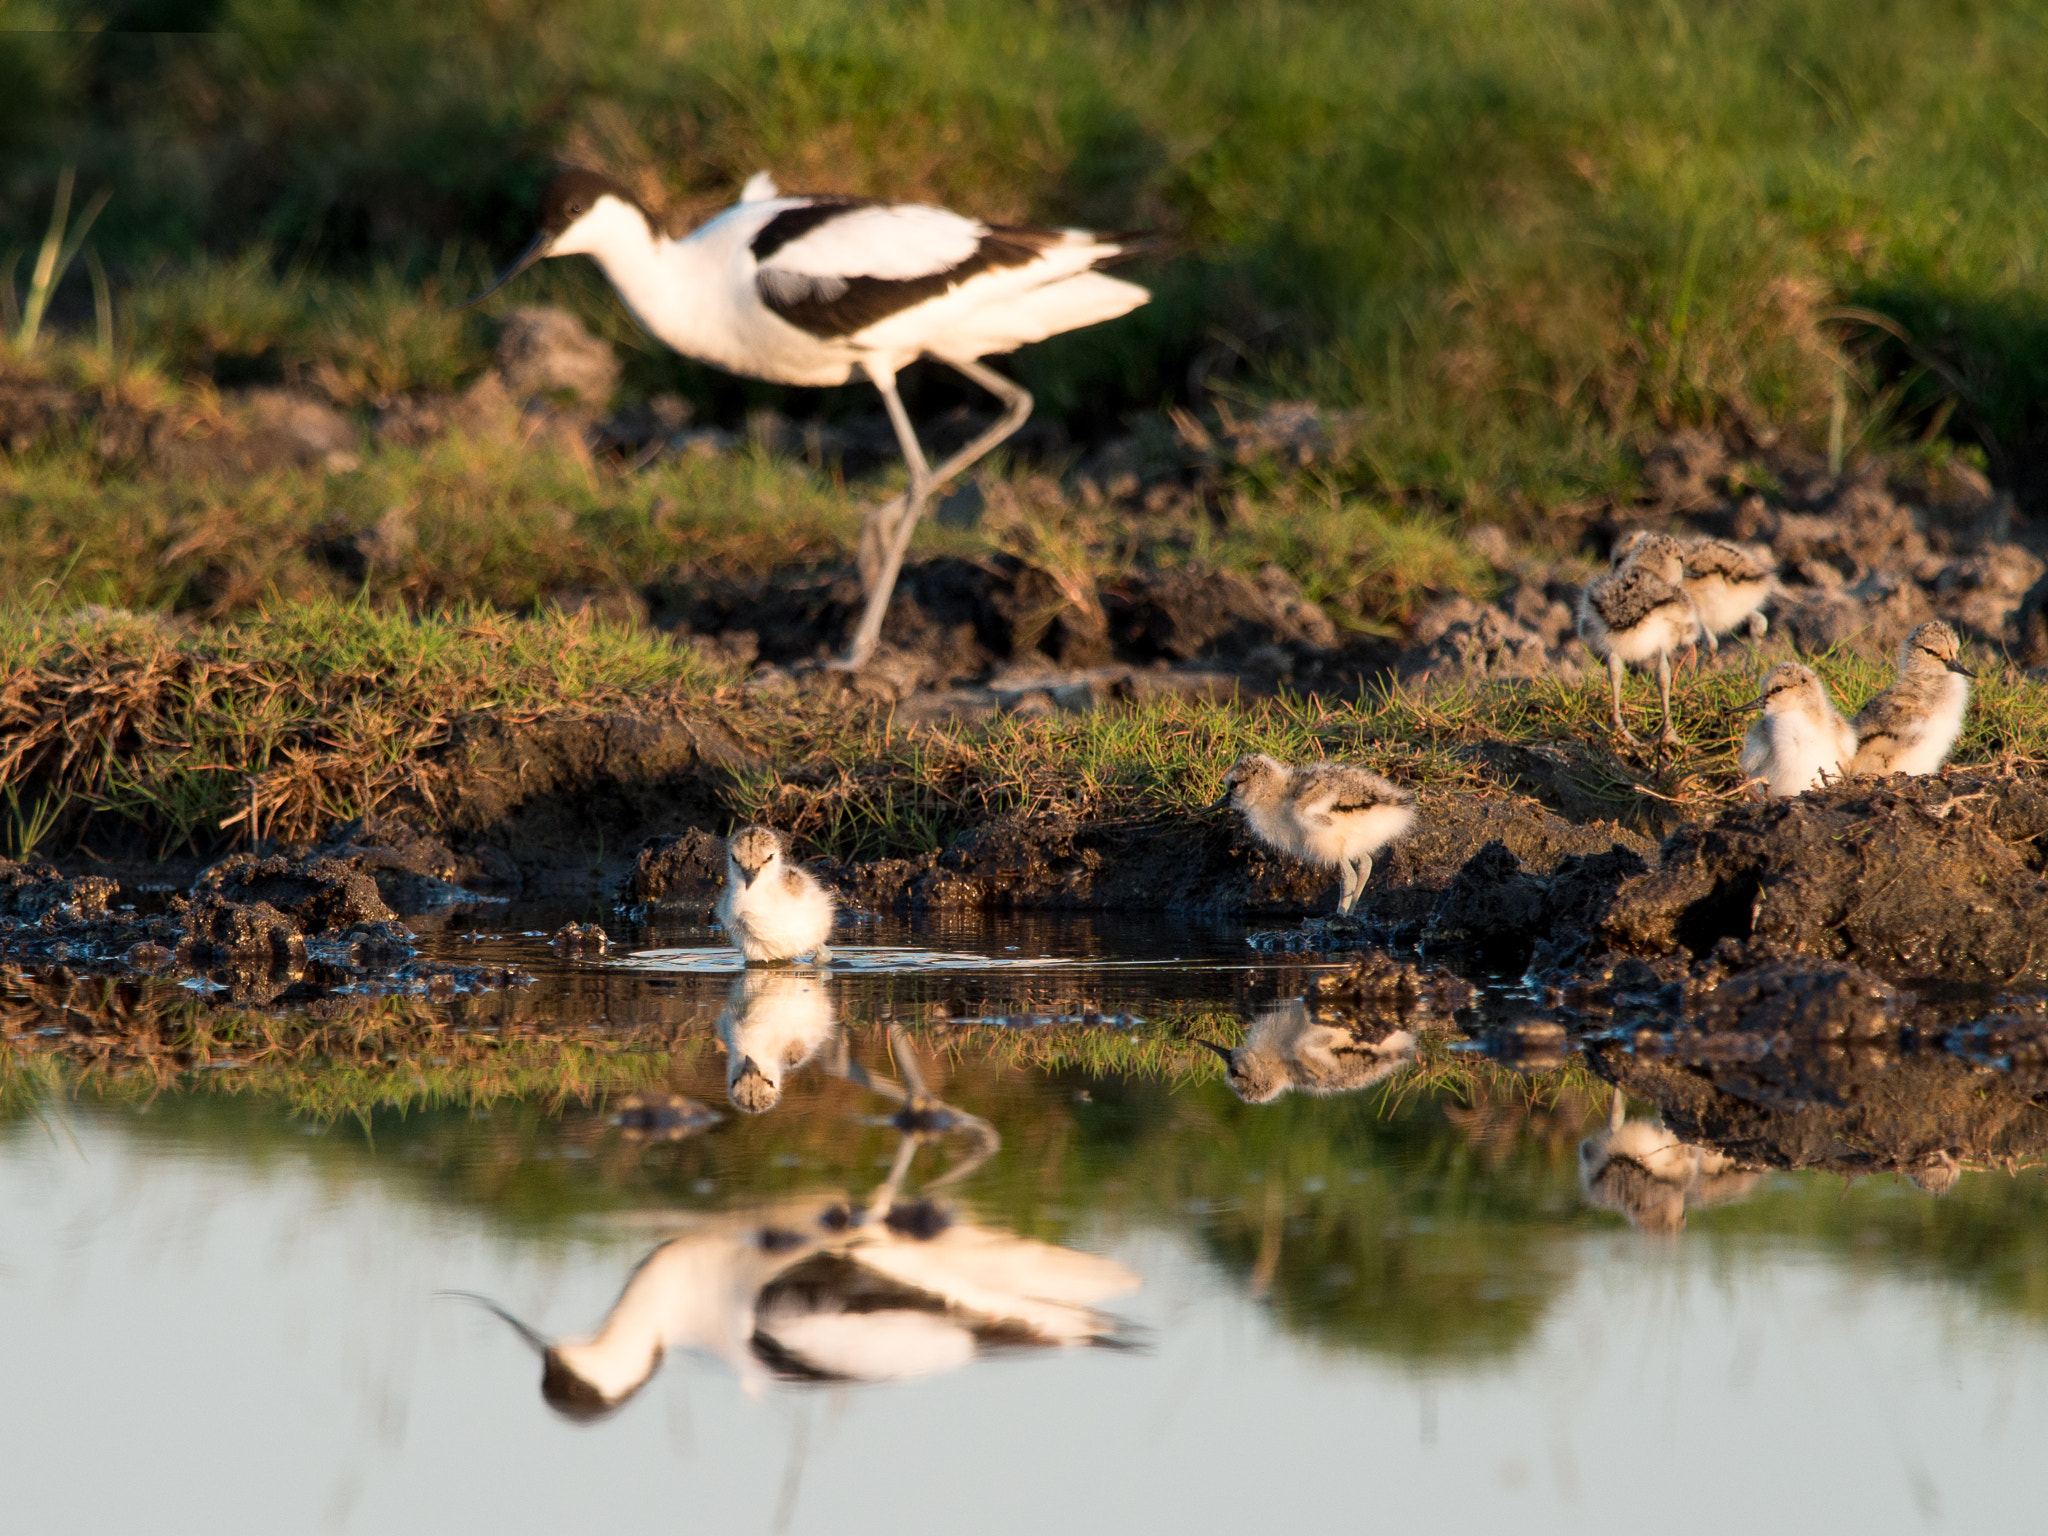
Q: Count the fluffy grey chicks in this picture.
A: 6